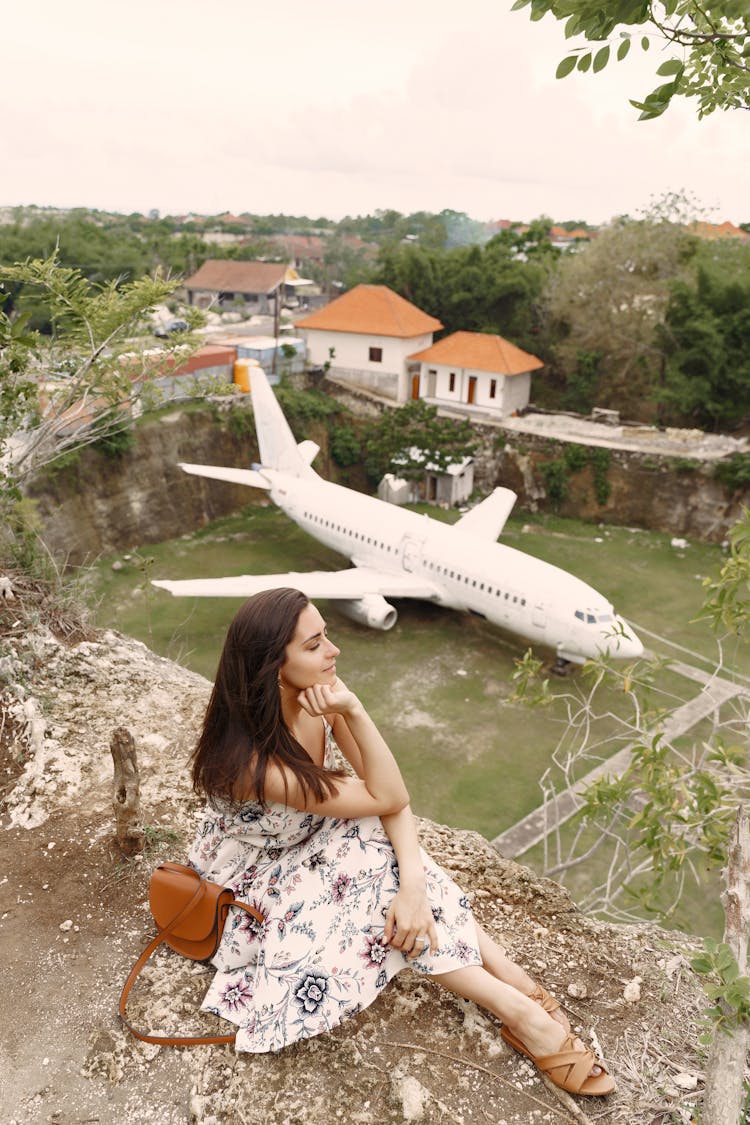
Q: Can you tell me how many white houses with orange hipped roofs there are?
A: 2